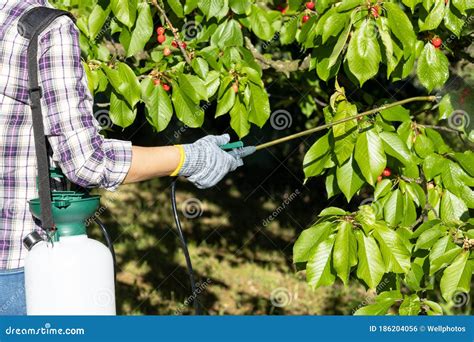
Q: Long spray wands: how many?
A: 1